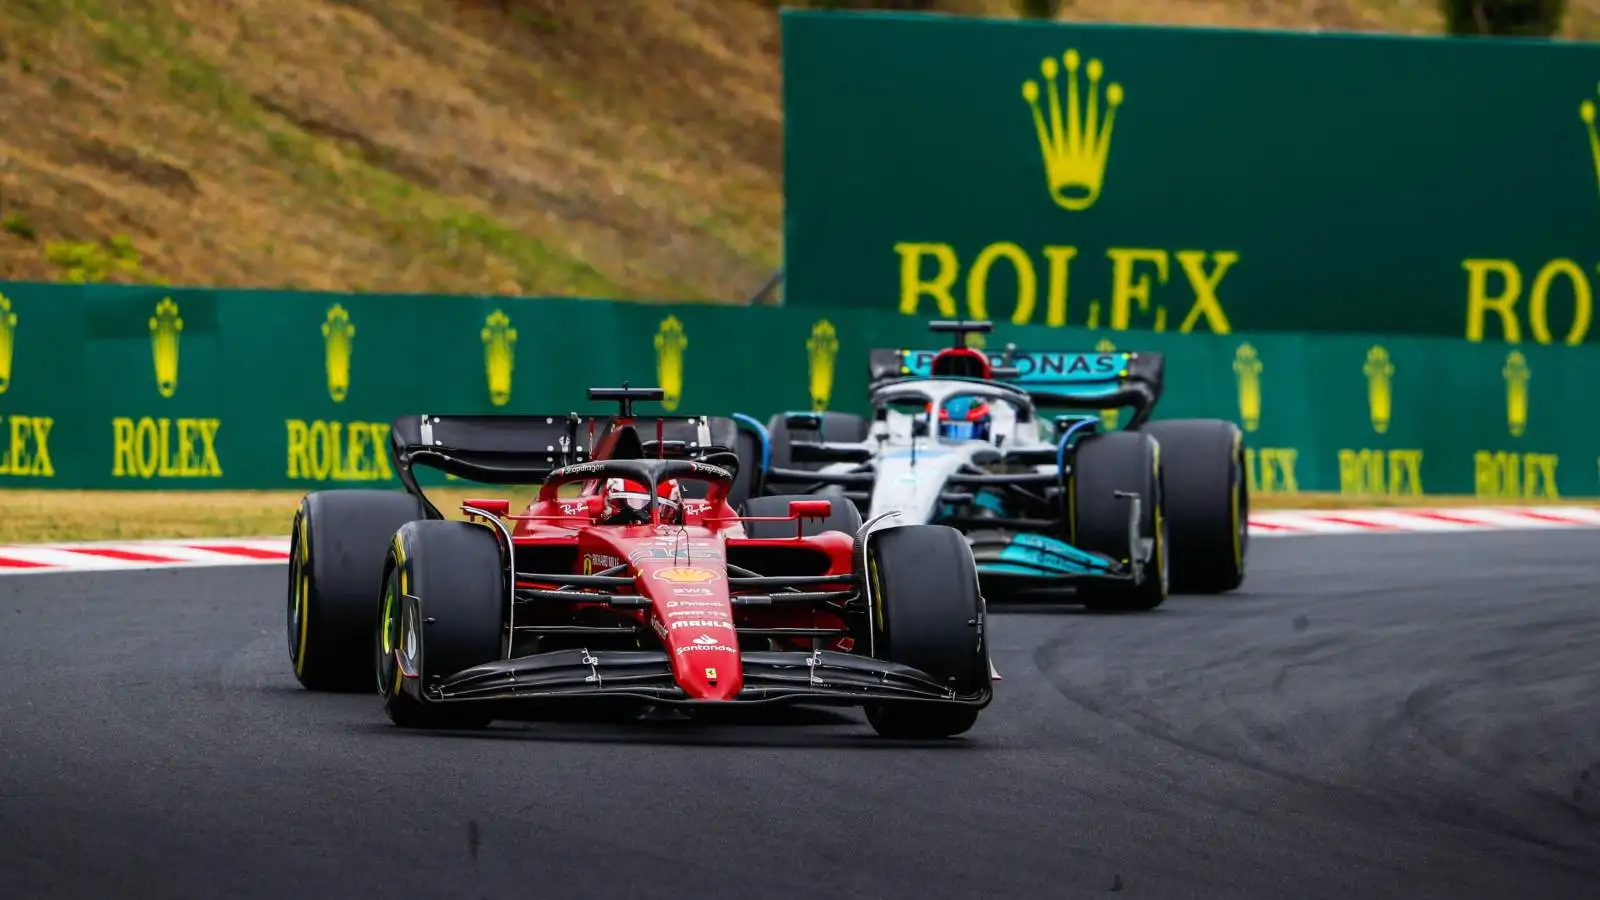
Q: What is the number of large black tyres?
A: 8